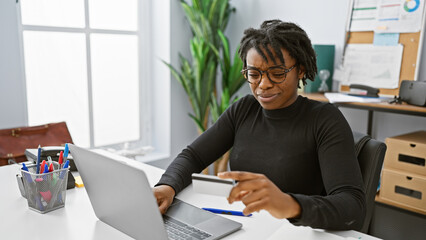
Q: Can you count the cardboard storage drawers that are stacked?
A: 2